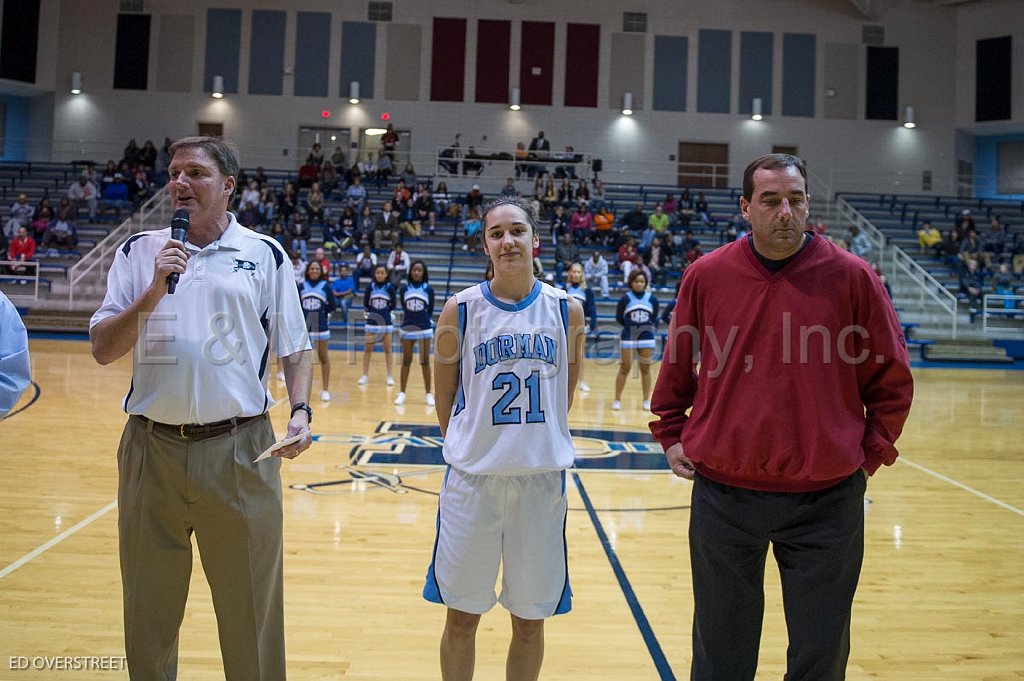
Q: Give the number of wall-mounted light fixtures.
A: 7